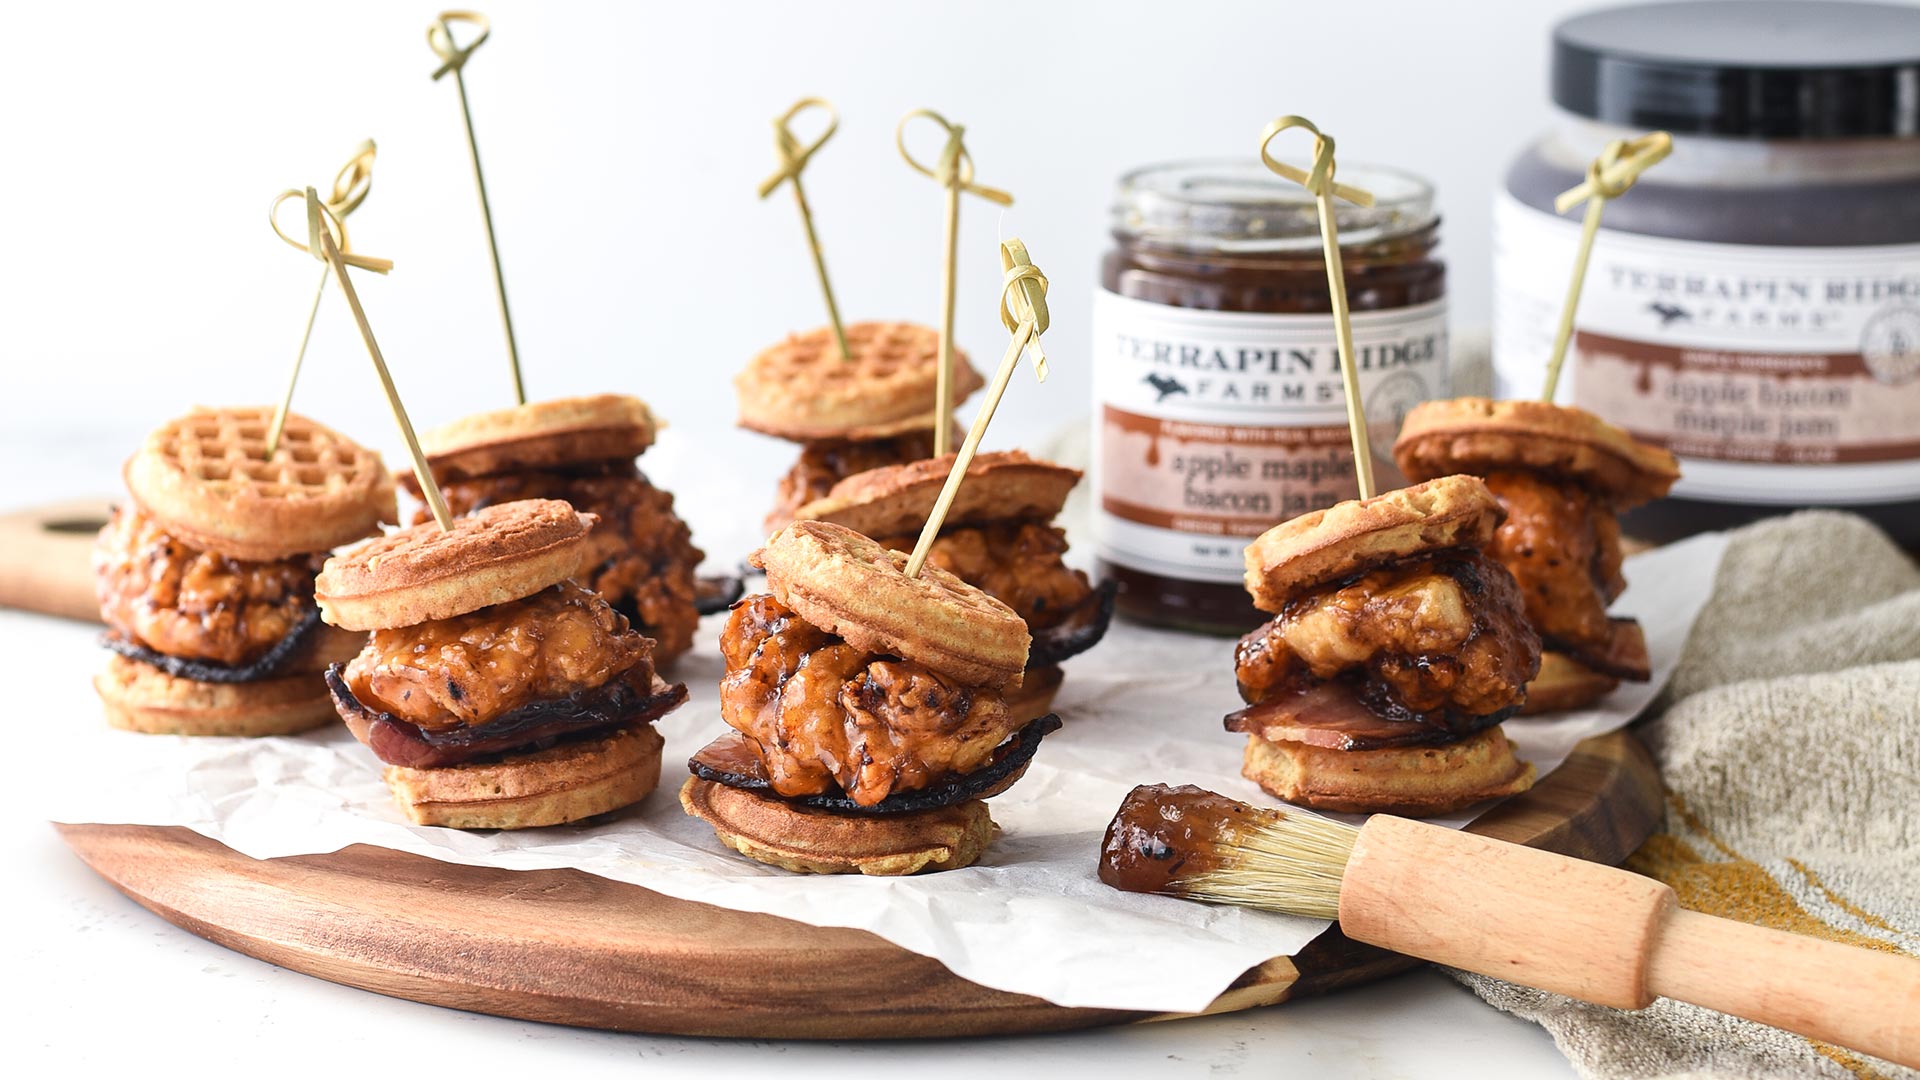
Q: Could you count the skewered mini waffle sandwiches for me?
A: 8